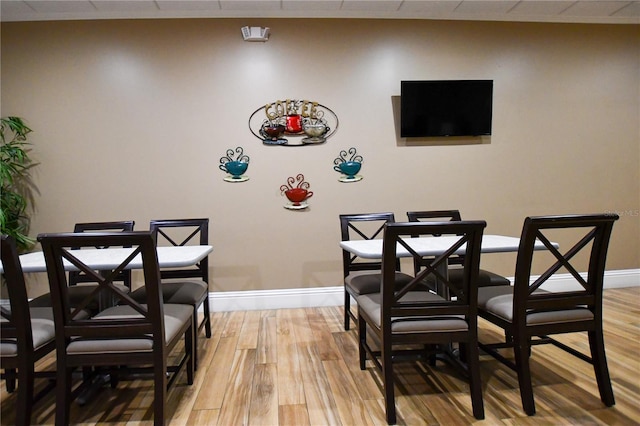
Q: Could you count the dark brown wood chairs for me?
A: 8